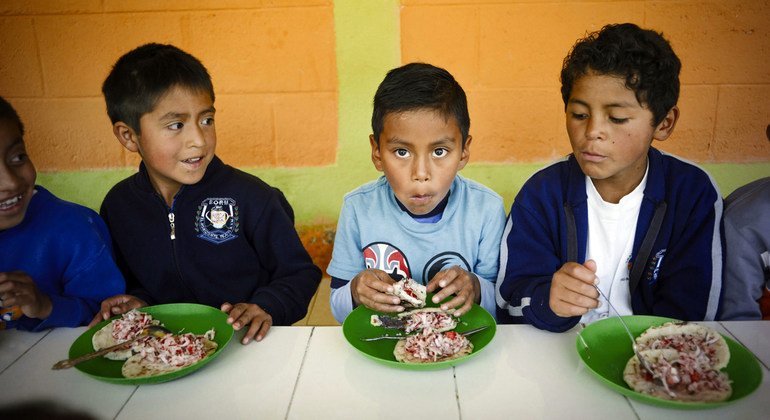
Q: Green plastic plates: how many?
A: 3